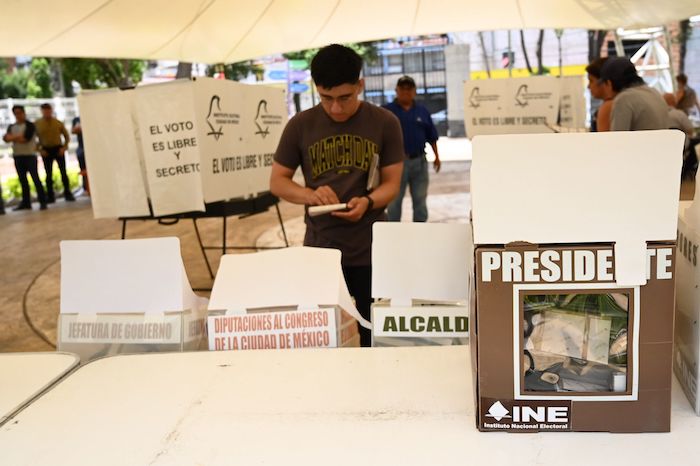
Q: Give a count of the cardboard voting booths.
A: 2